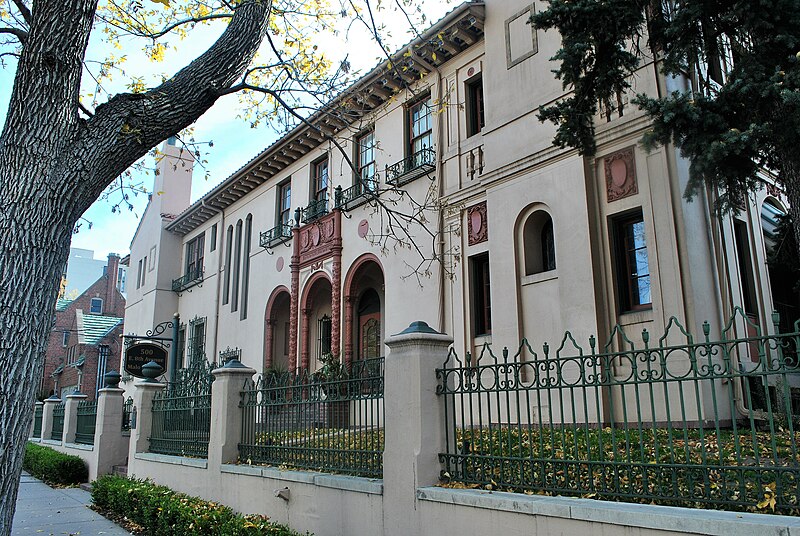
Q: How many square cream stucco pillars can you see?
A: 7